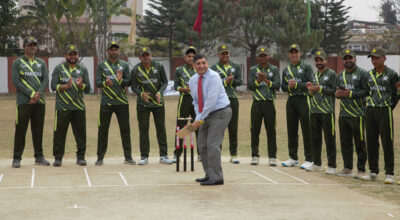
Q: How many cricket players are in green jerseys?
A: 11